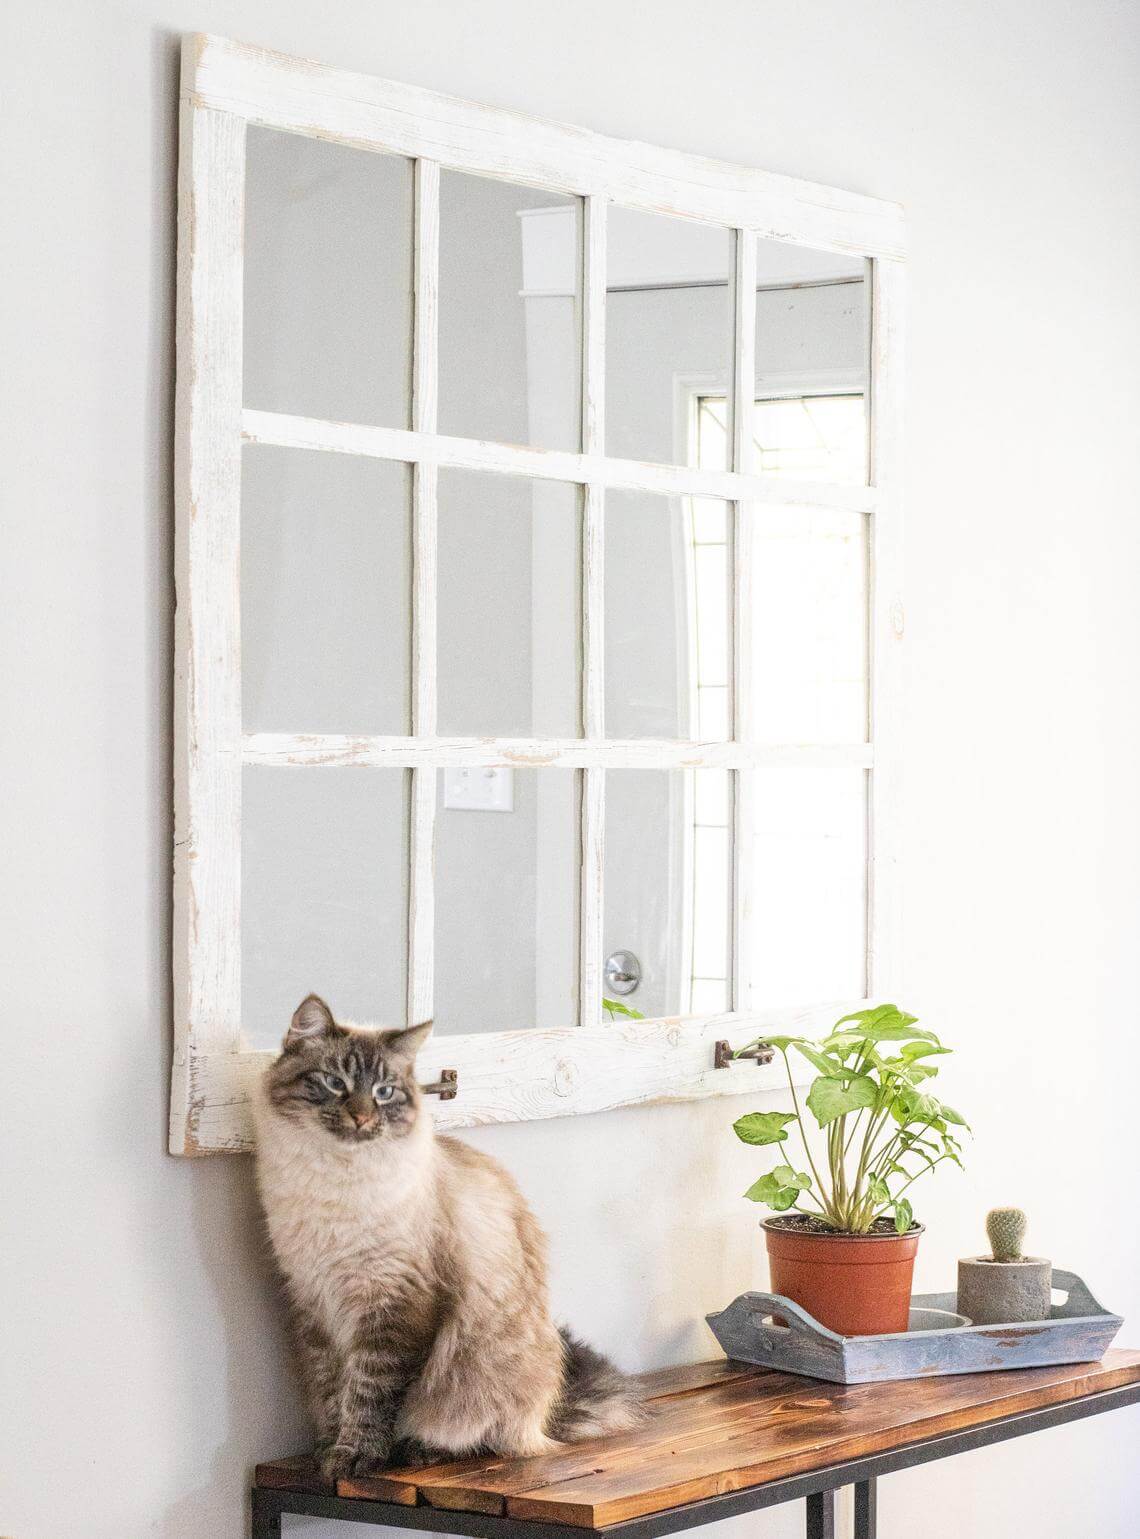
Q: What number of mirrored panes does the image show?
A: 12